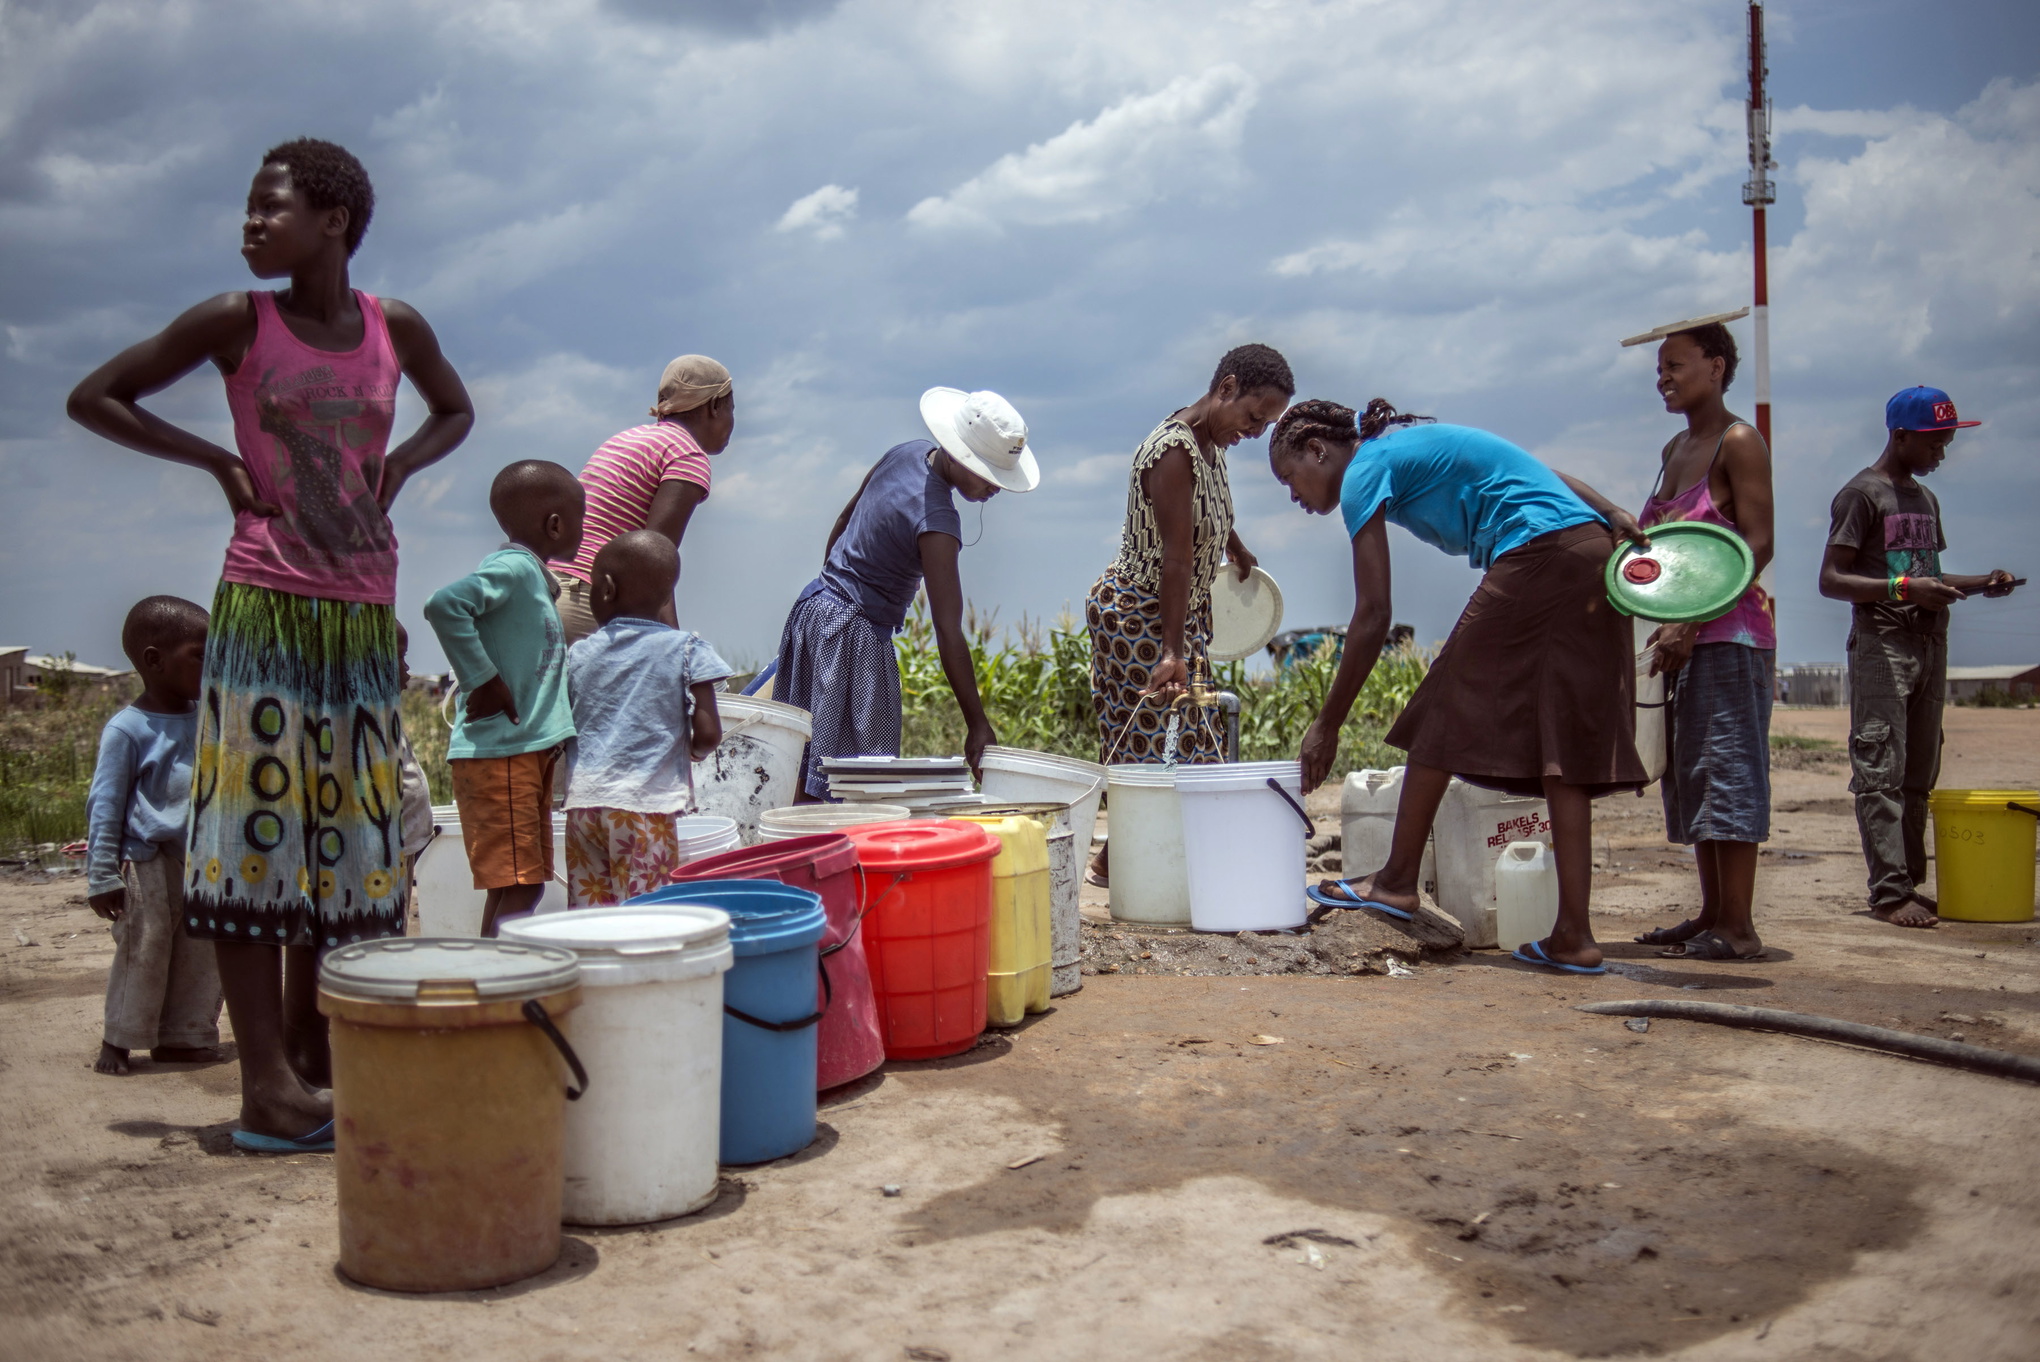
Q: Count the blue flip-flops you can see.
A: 3